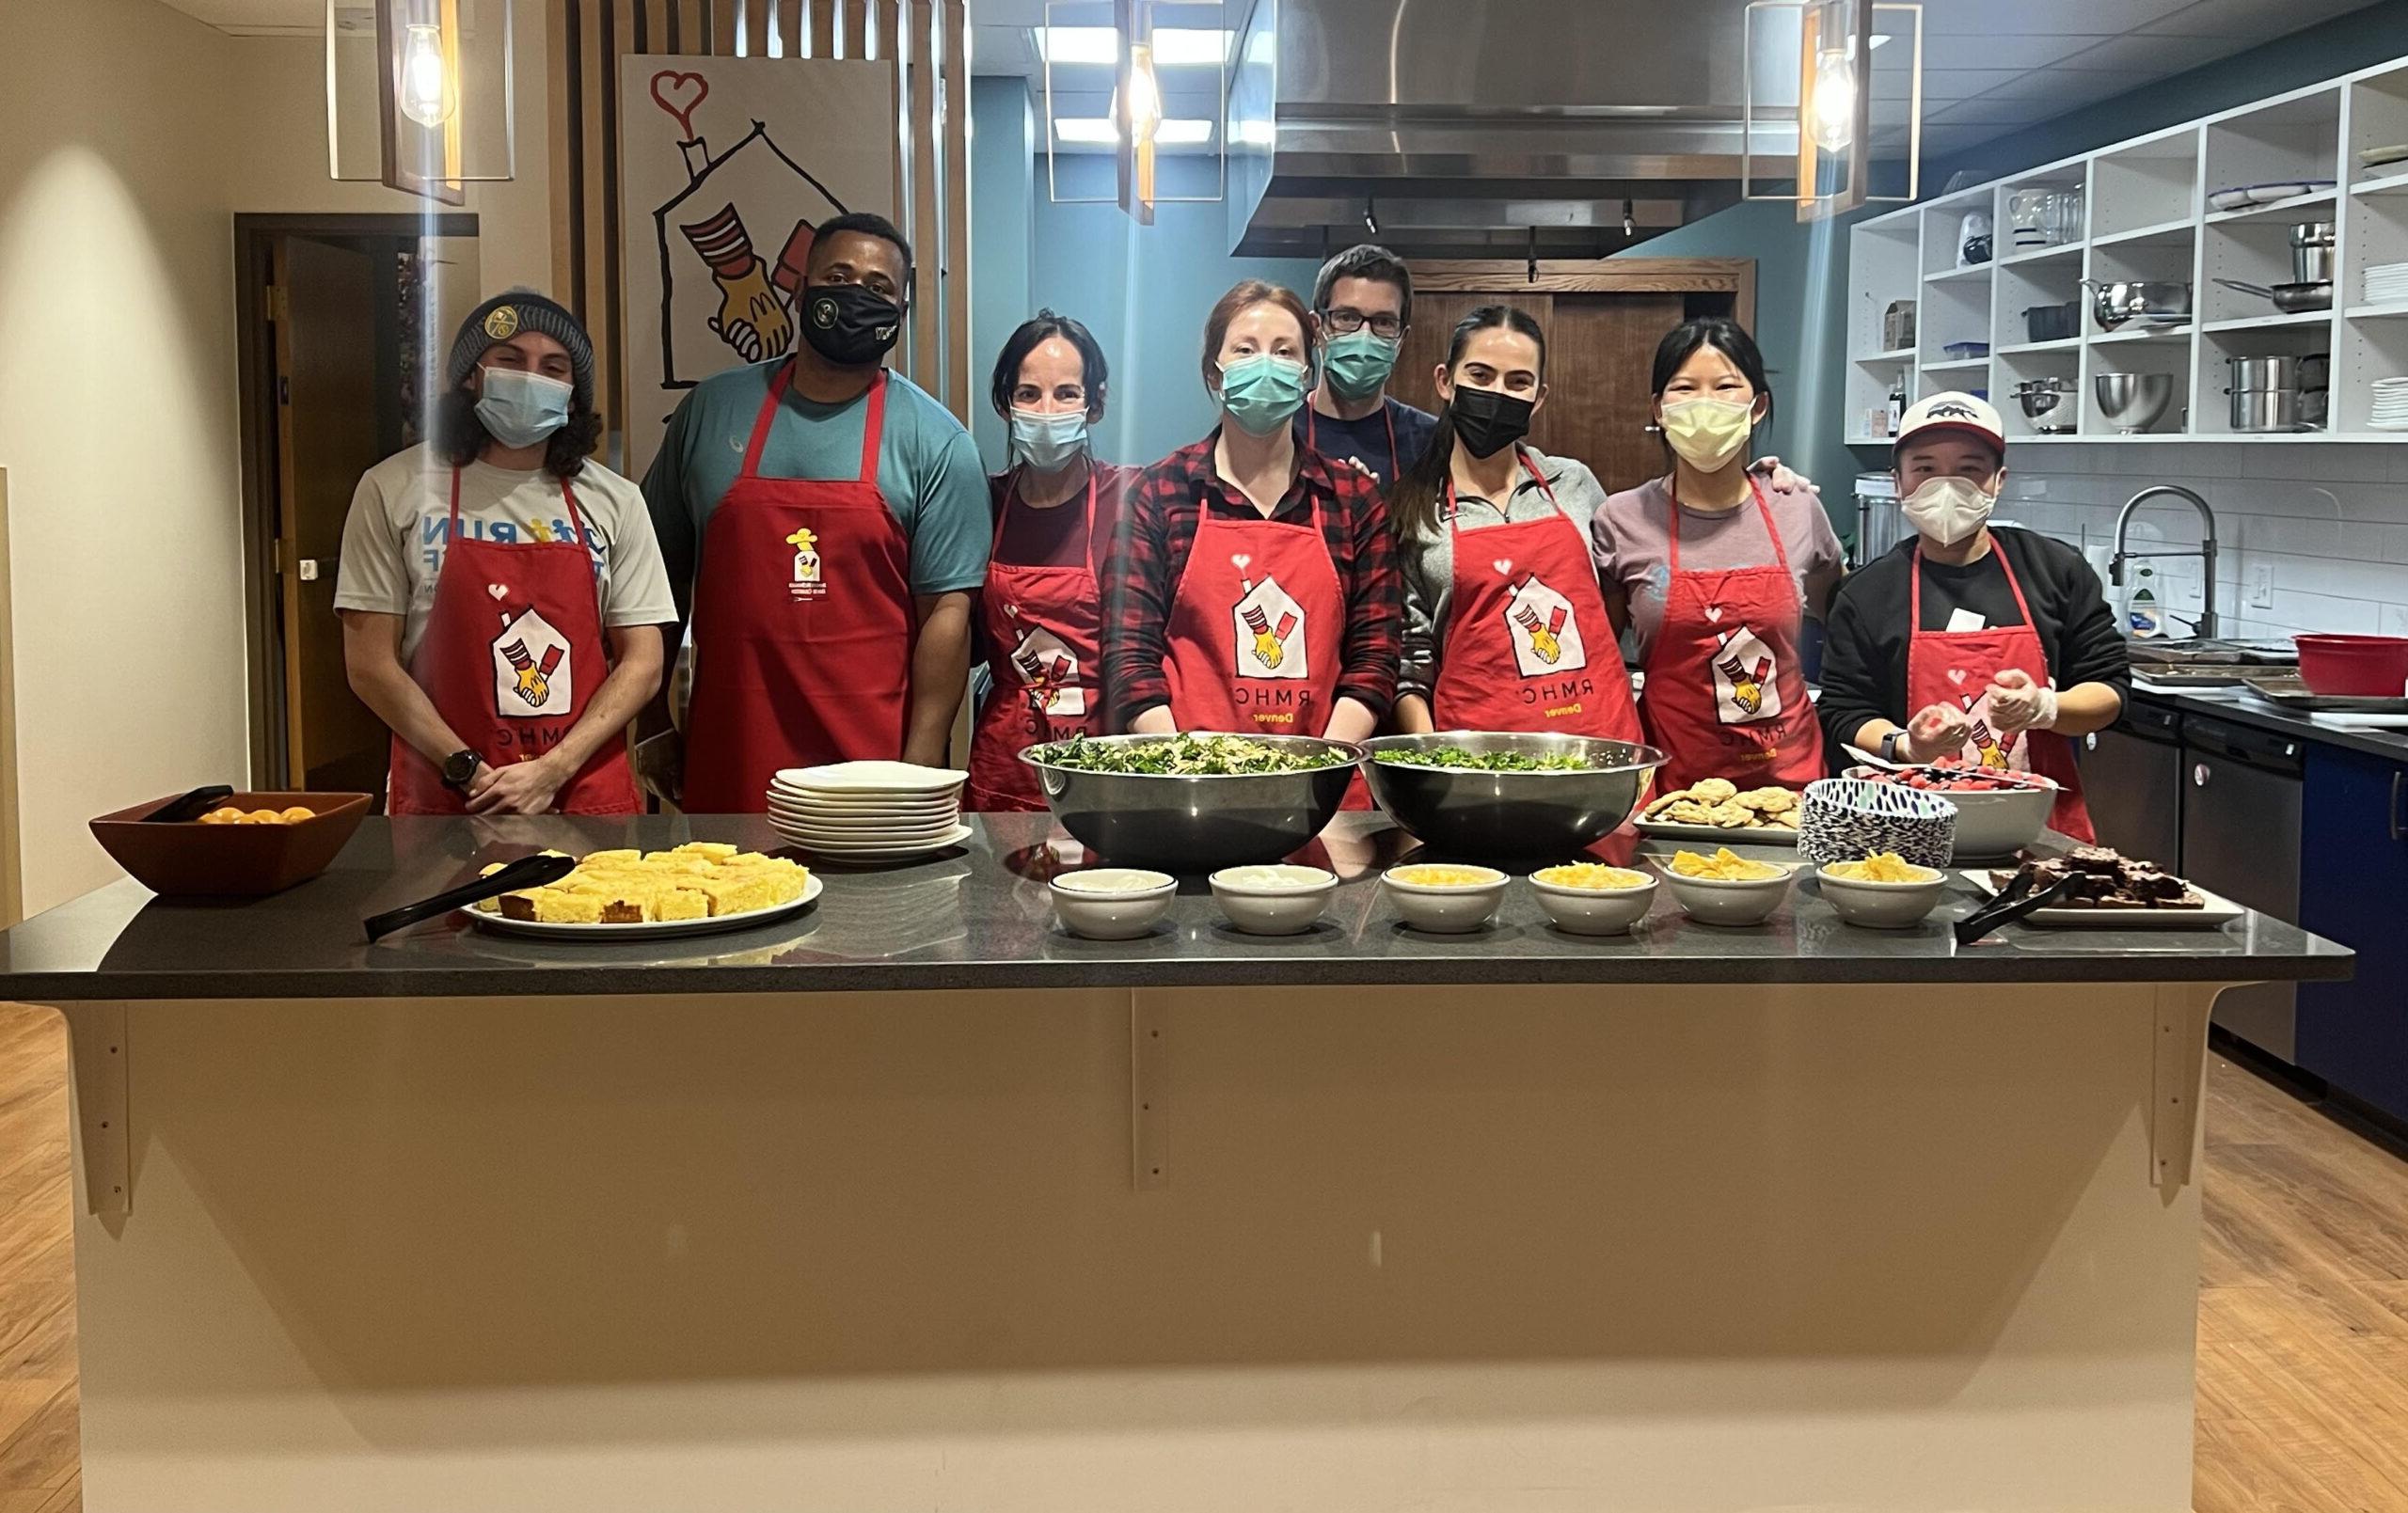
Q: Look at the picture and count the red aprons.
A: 8